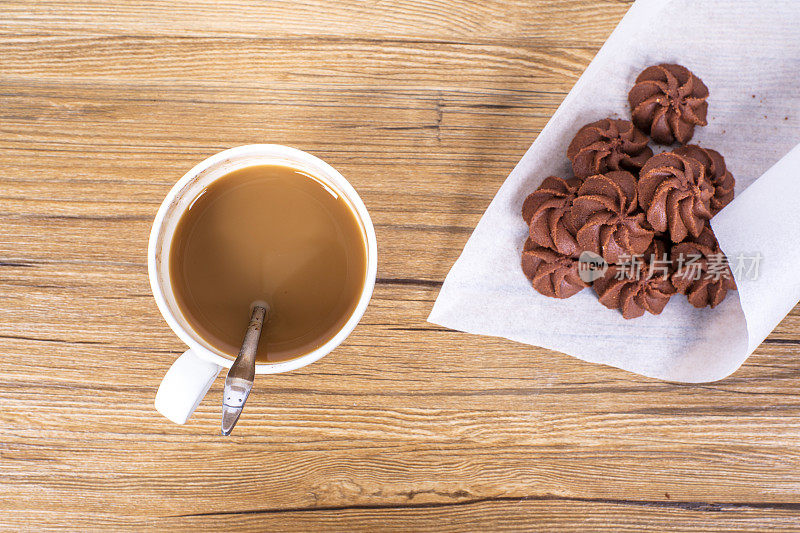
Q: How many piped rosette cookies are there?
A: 9